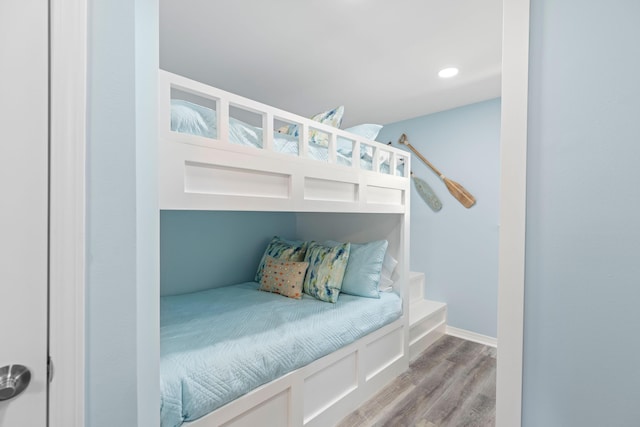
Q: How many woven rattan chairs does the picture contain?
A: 0